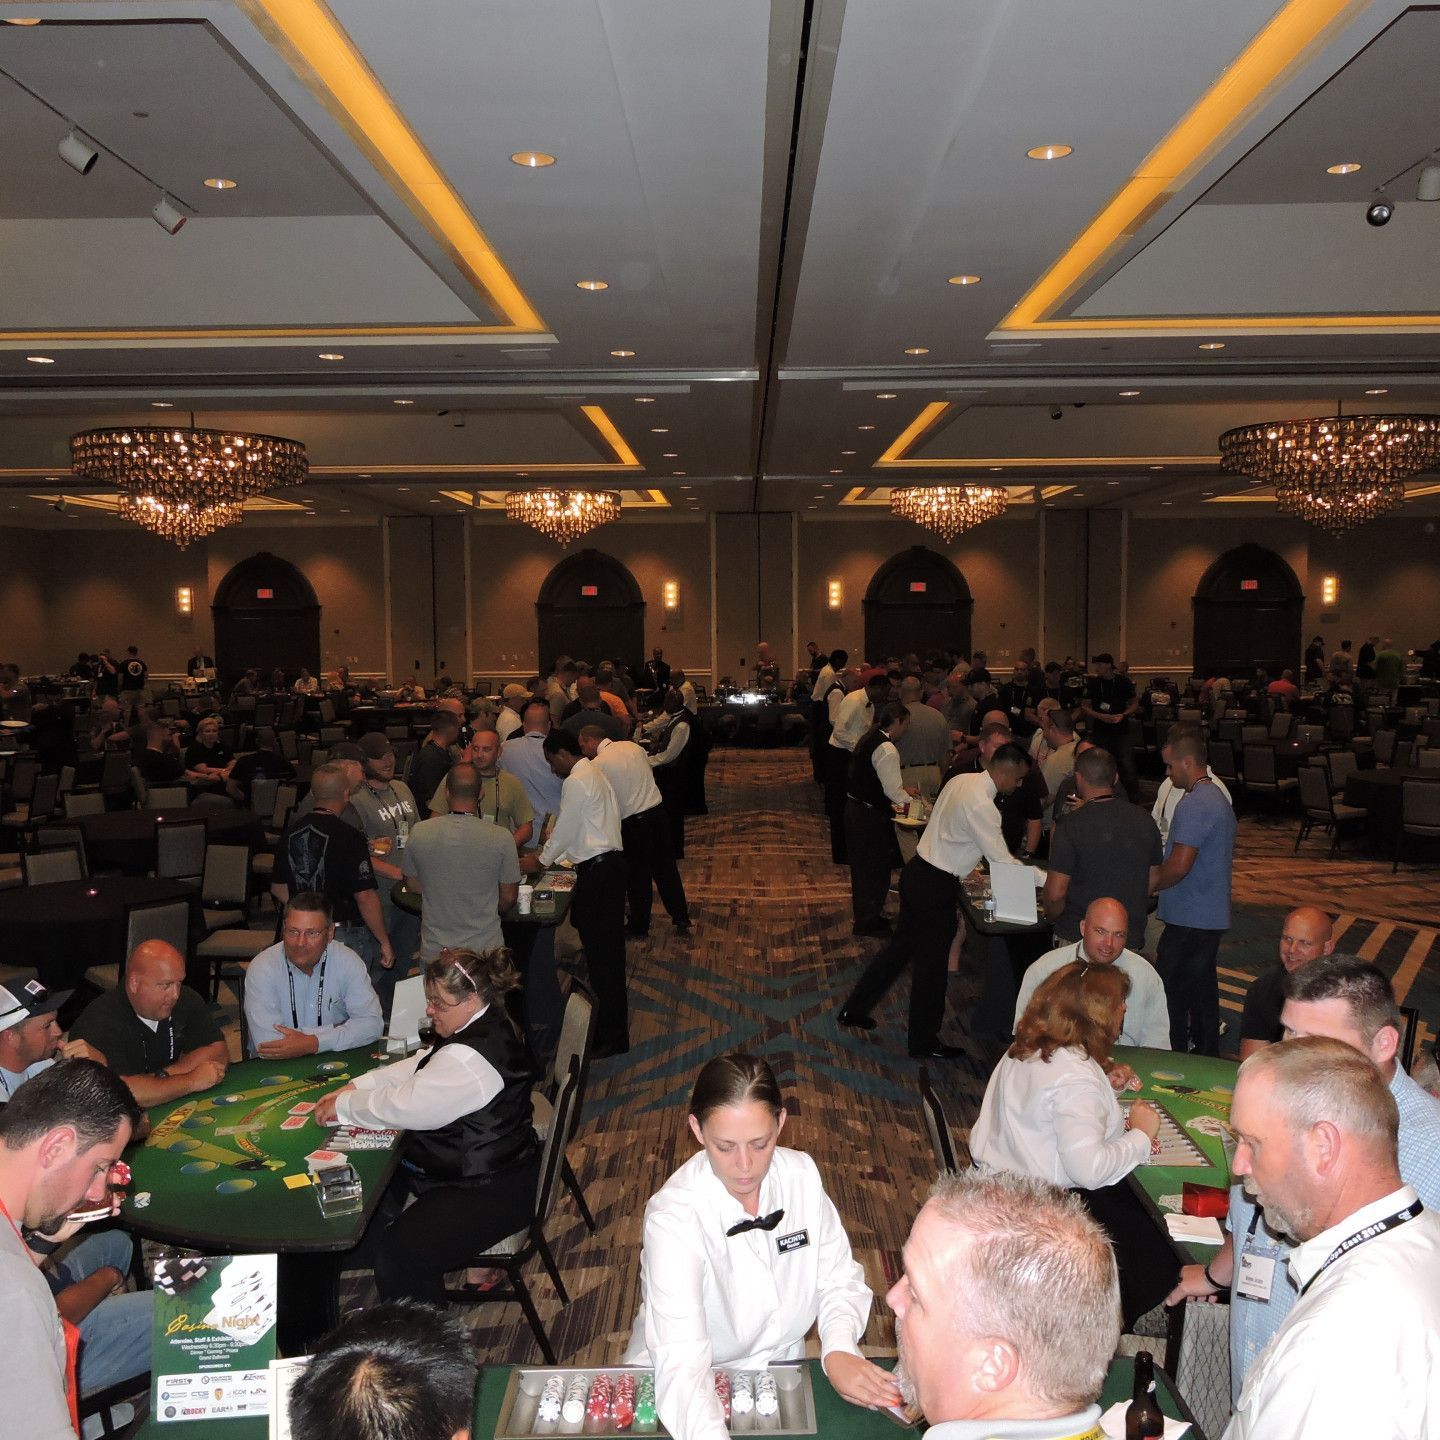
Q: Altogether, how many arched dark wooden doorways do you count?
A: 4